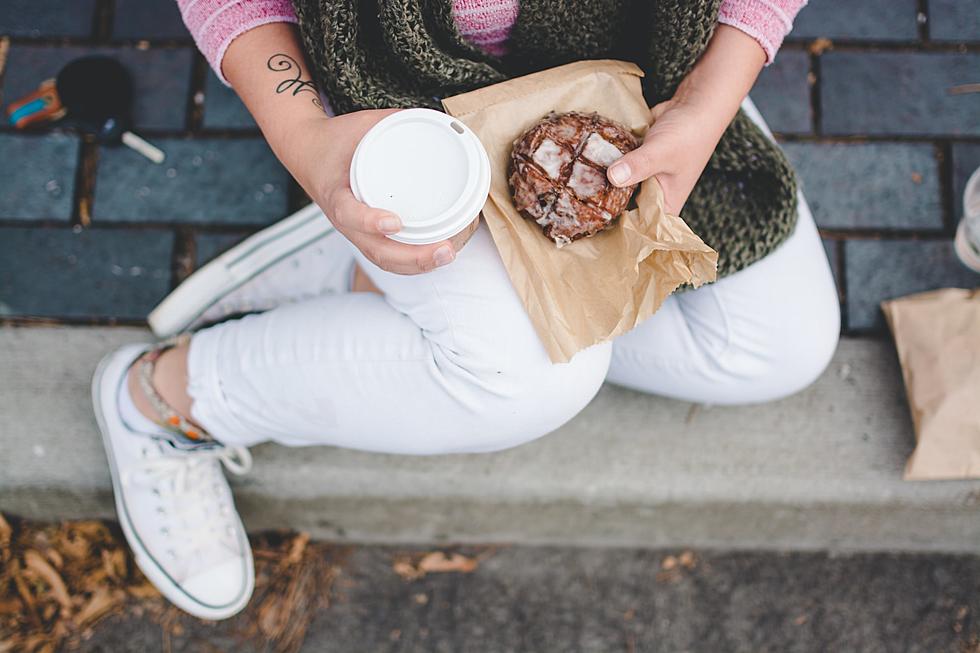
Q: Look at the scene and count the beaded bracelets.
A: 1